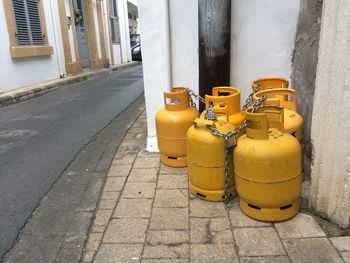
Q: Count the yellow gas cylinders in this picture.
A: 6